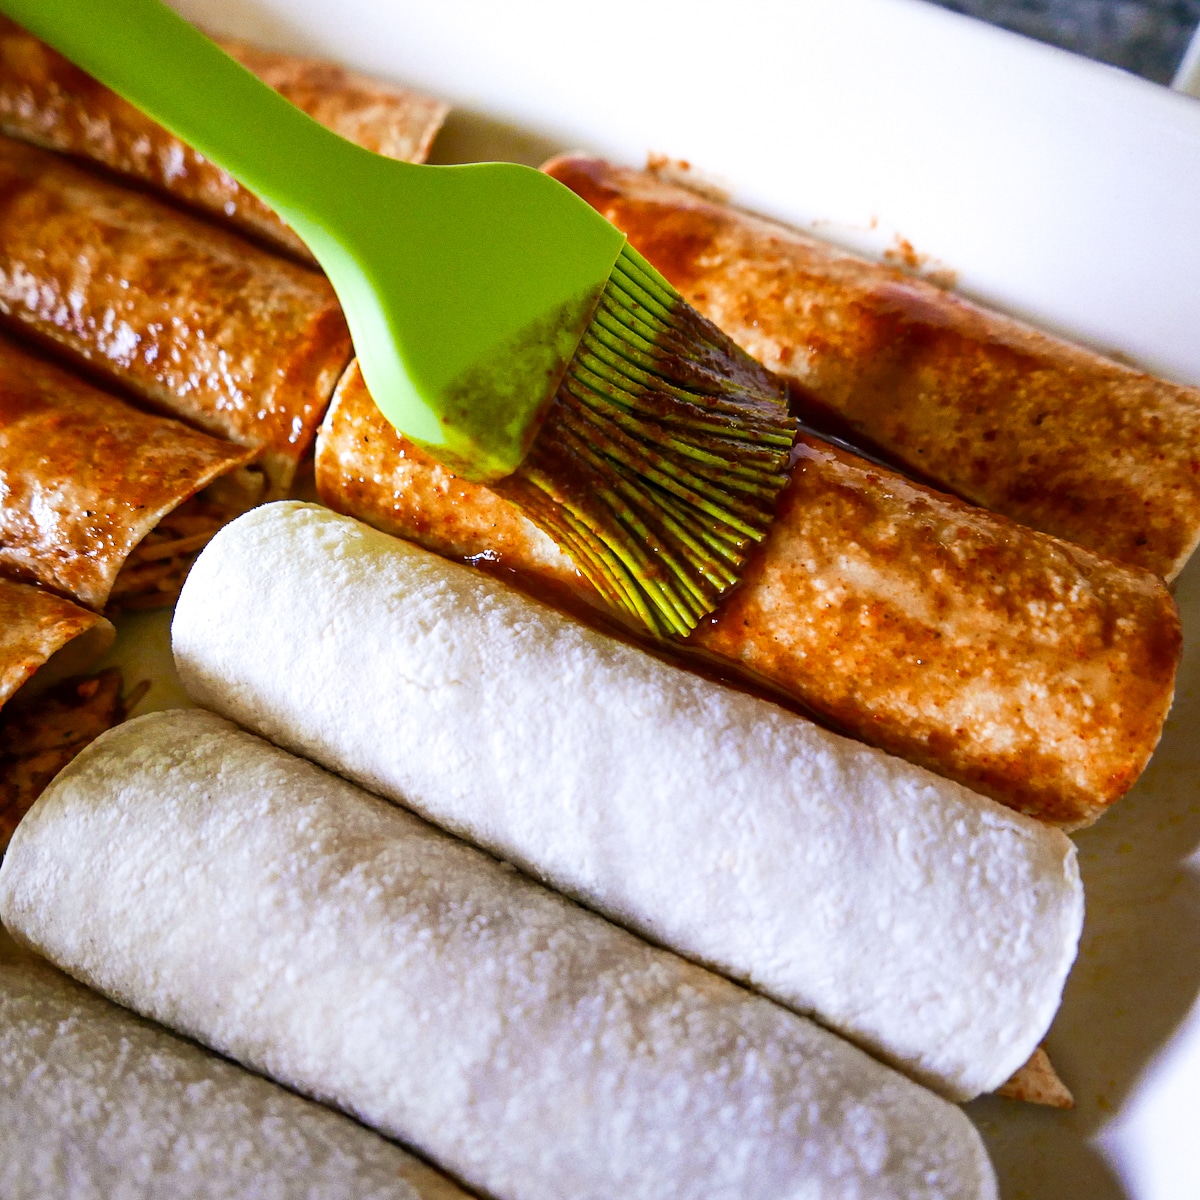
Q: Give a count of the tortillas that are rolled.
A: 9